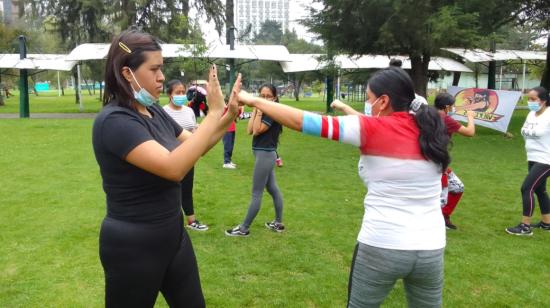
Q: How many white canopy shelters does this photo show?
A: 4